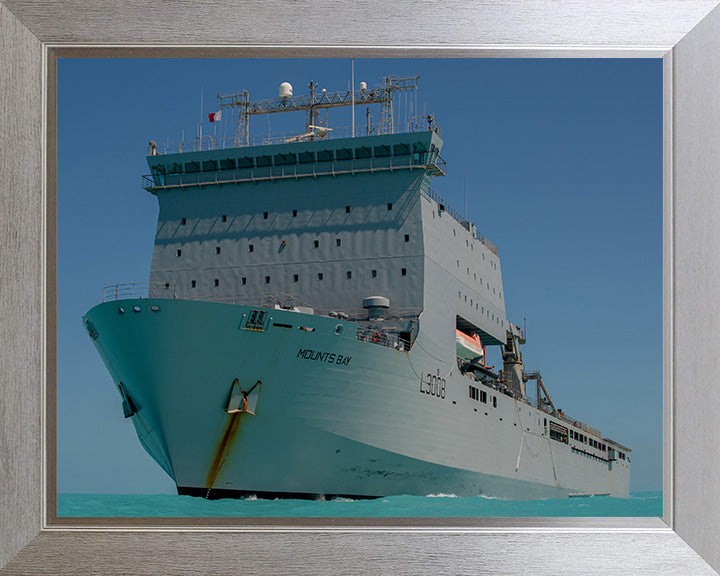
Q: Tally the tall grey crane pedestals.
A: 1